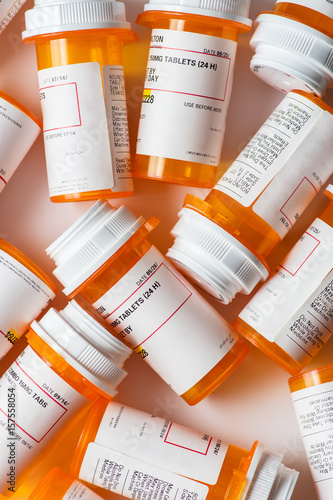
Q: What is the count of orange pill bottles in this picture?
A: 12